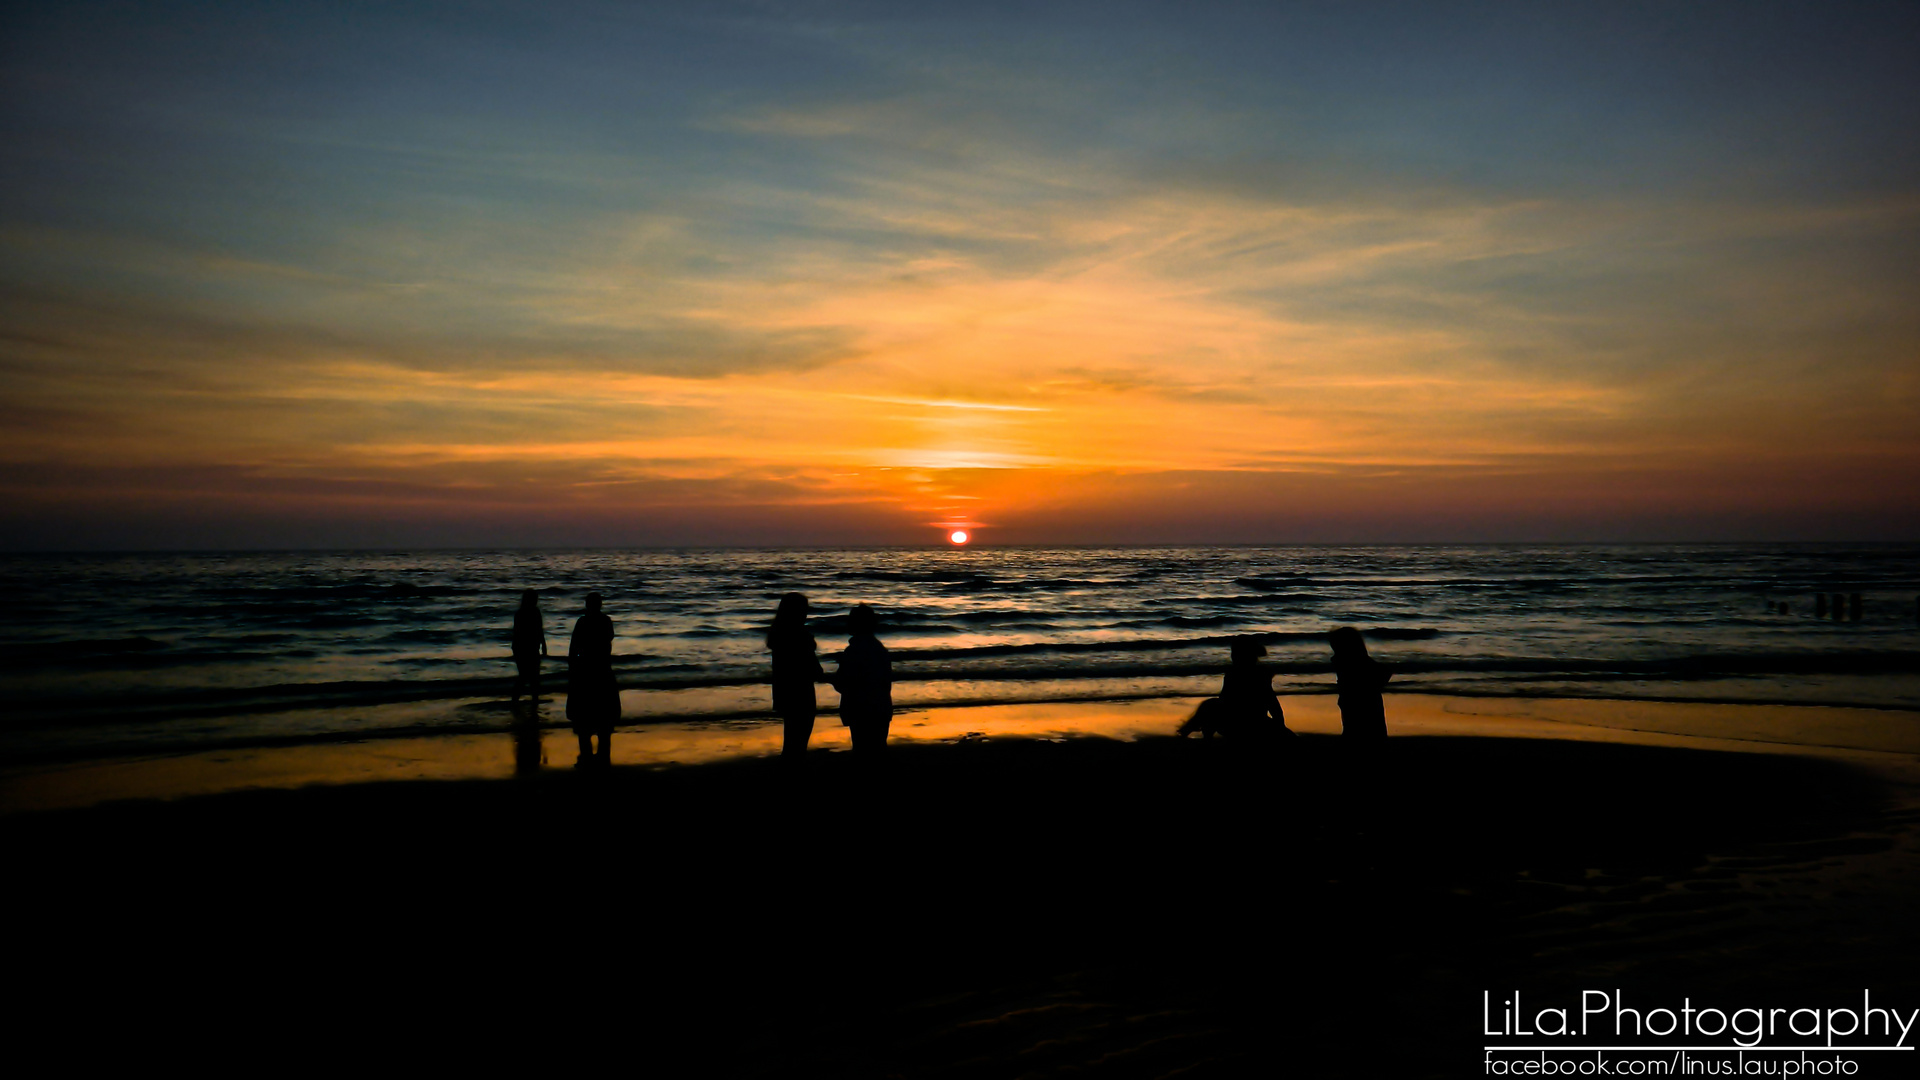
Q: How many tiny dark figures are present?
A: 6